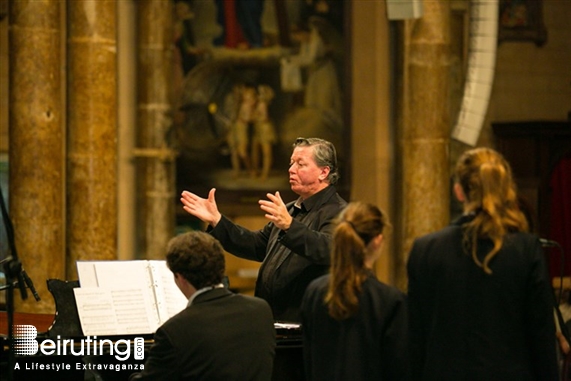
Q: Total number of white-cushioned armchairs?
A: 0